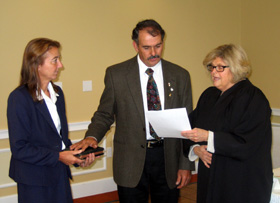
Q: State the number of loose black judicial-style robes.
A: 1